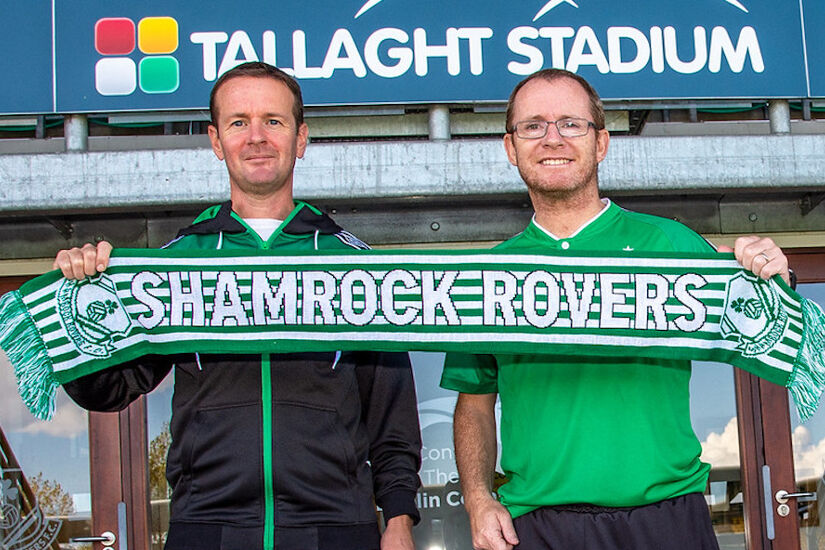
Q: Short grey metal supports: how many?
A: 3